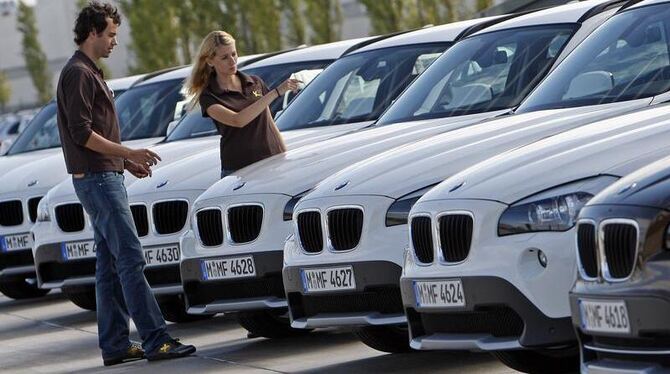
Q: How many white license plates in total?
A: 7